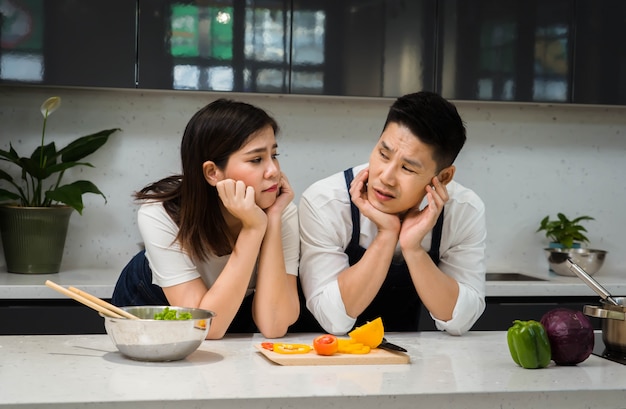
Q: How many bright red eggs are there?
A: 0